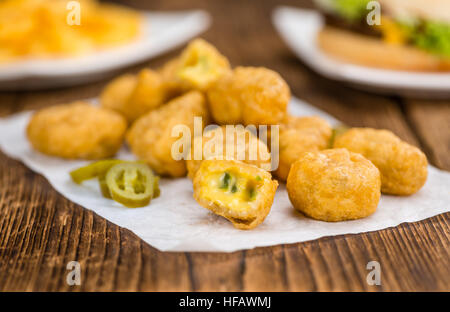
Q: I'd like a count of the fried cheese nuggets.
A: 10